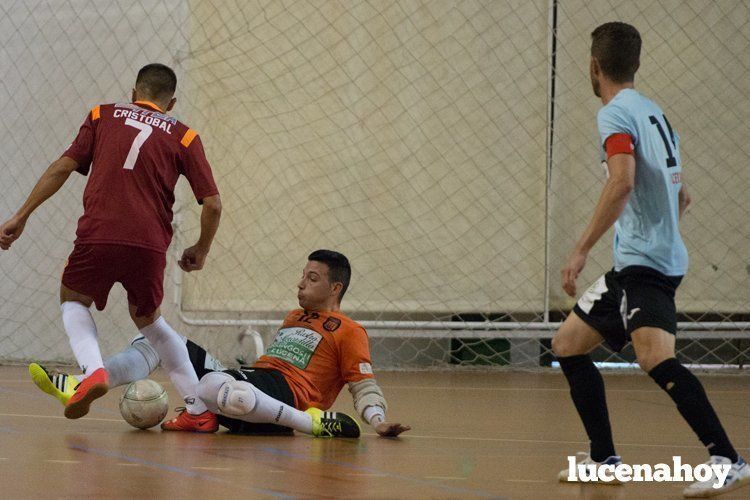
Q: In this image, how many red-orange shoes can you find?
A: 2